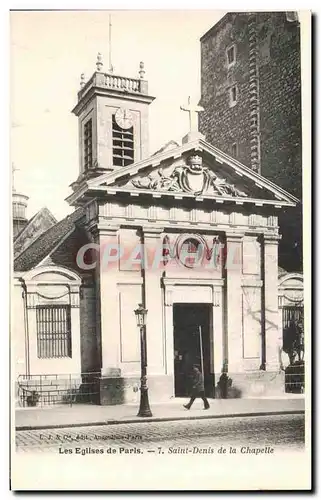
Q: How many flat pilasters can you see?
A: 4